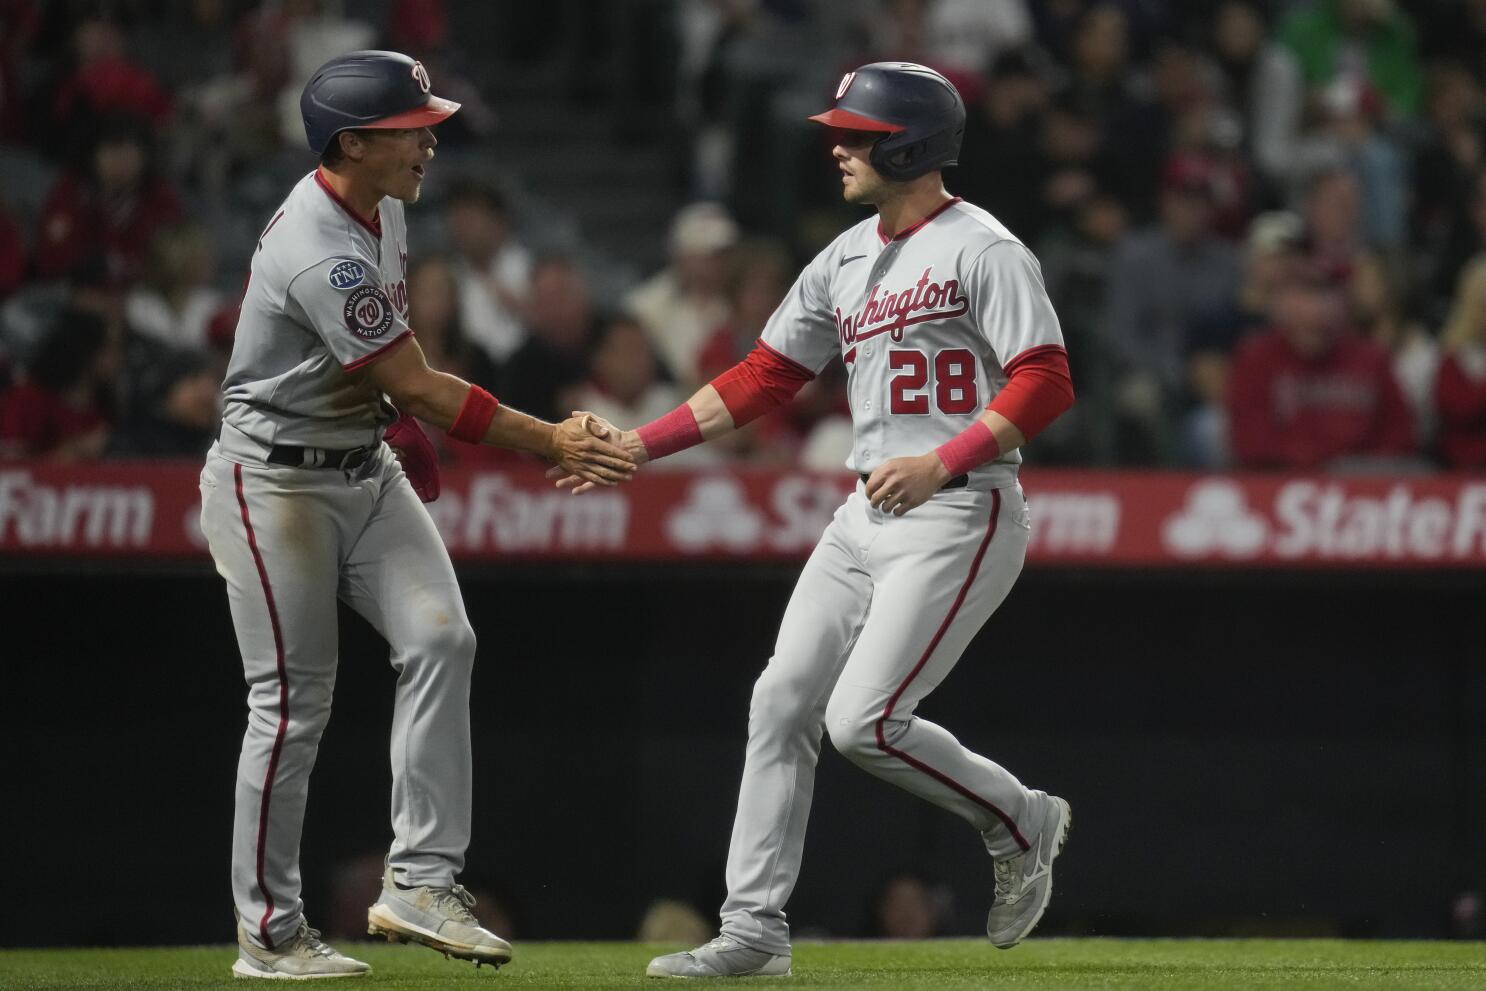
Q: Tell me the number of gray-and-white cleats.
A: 4